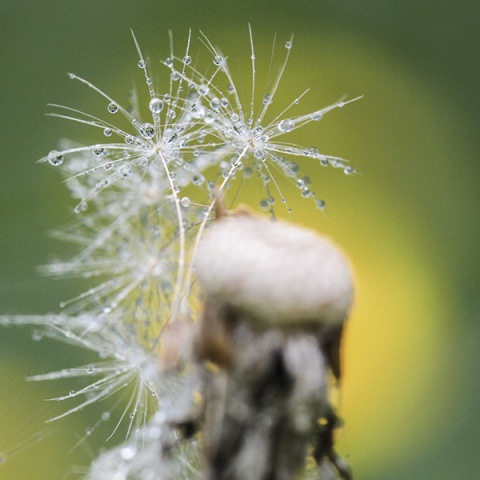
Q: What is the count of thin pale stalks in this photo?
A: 2